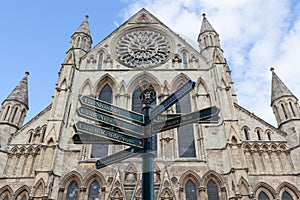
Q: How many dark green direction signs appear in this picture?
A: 8